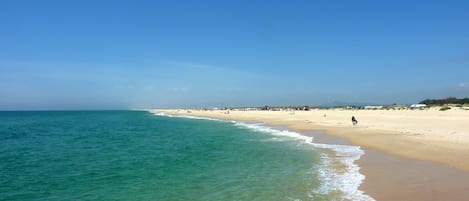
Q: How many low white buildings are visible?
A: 2